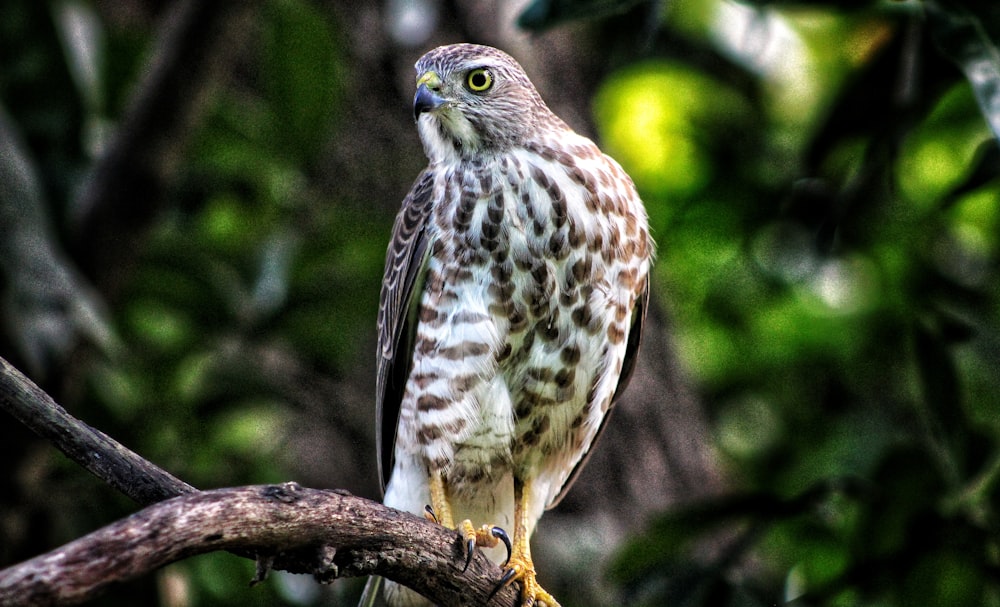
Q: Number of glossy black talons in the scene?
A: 4